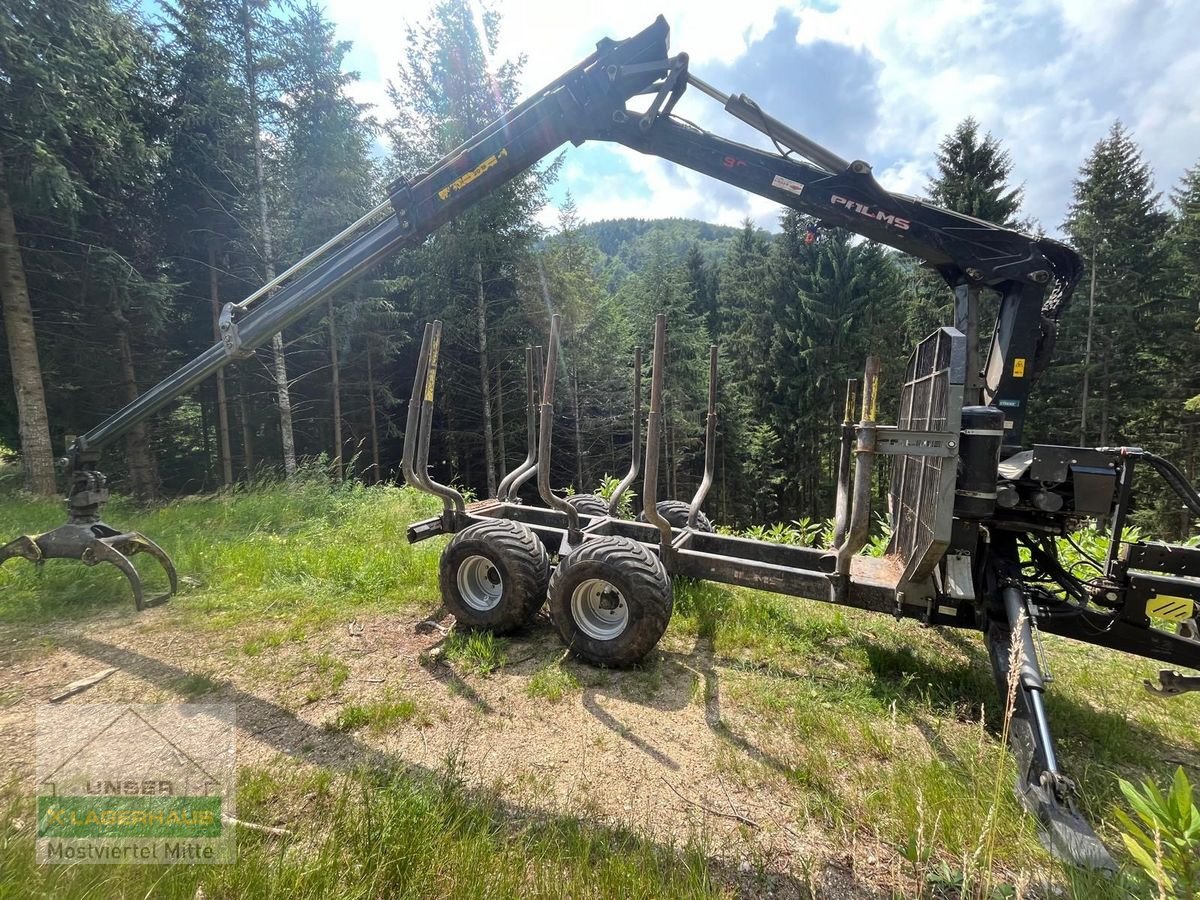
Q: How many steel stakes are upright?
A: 10